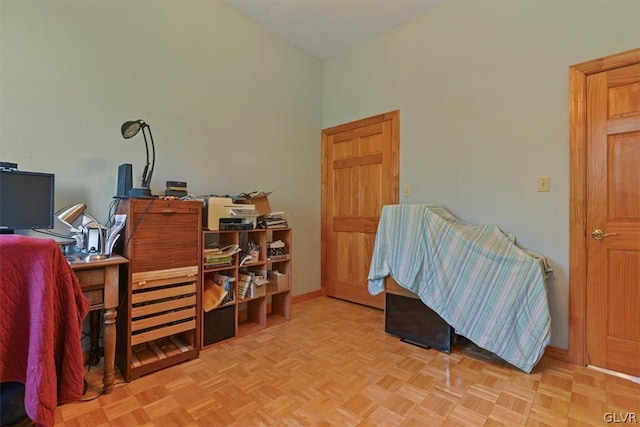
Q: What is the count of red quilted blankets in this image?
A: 1